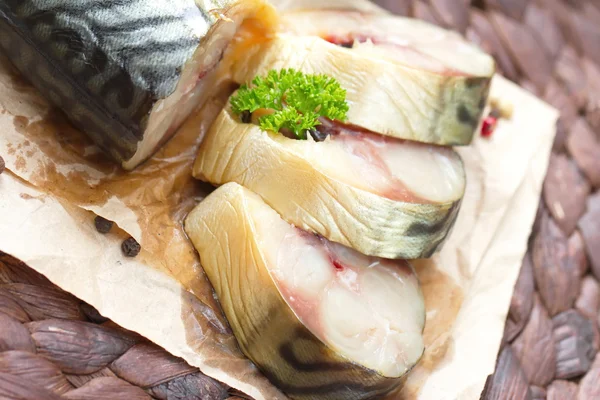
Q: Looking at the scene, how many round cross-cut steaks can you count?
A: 3